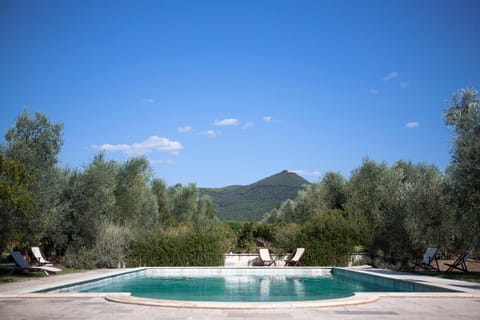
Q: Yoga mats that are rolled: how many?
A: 0